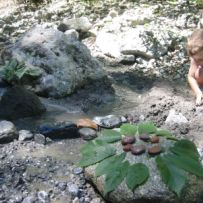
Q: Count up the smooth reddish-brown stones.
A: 6